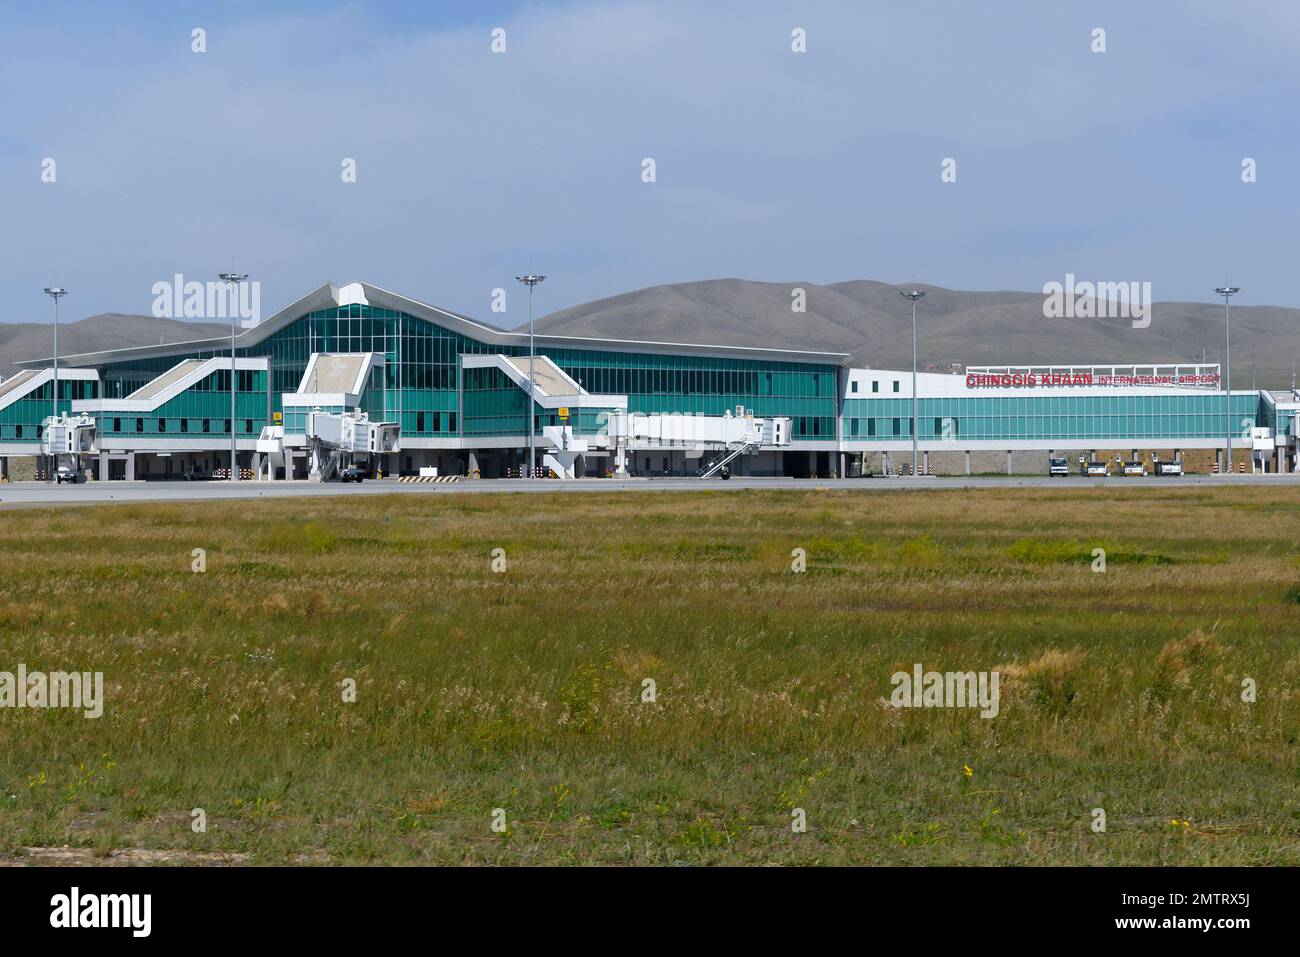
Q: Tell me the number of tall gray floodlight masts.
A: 5